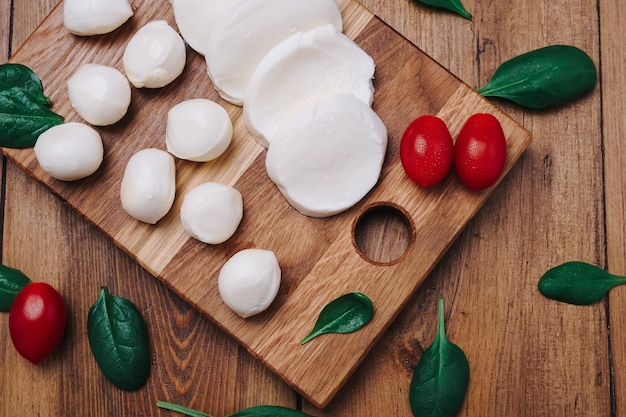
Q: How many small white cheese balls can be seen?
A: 8